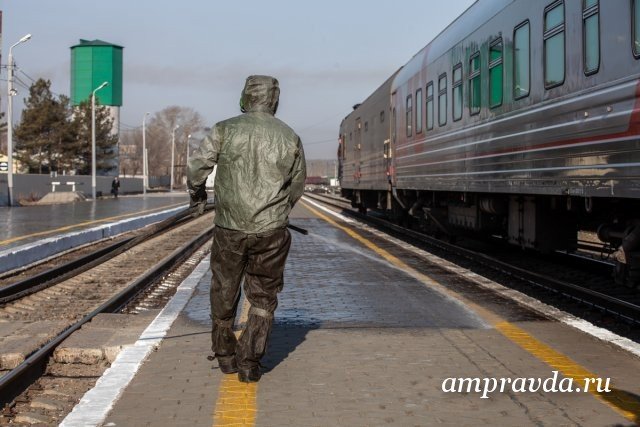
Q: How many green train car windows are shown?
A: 2